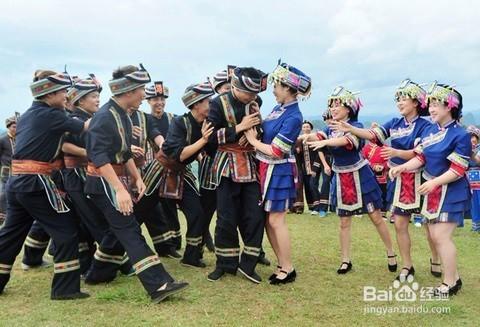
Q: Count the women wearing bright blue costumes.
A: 4